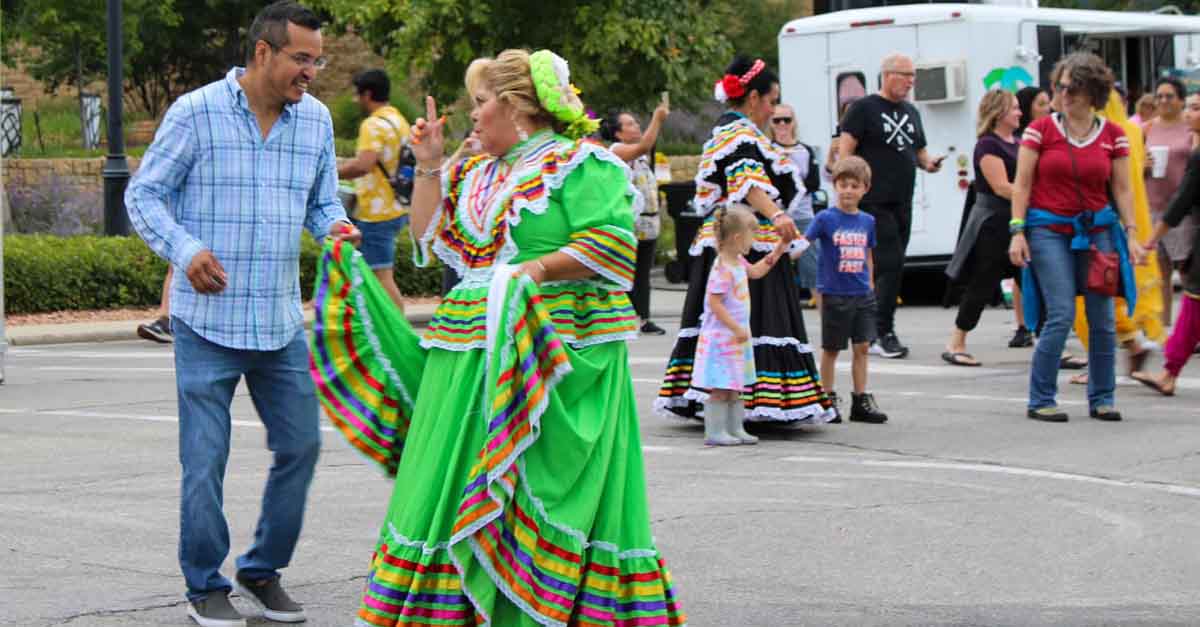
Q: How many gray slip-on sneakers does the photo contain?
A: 2